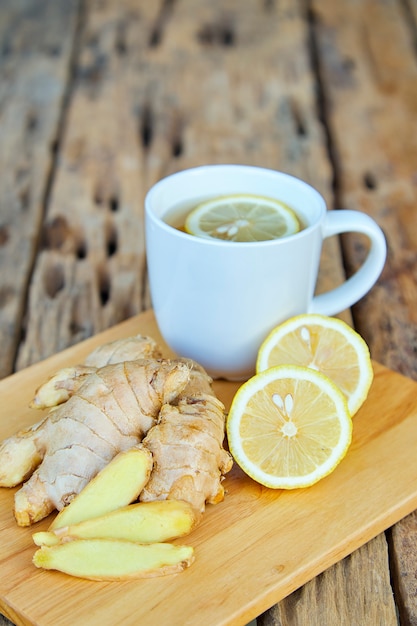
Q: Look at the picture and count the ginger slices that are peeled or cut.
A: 3